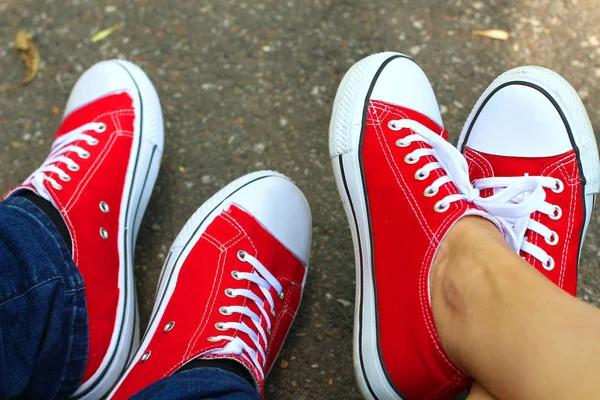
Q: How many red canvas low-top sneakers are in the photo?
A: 4